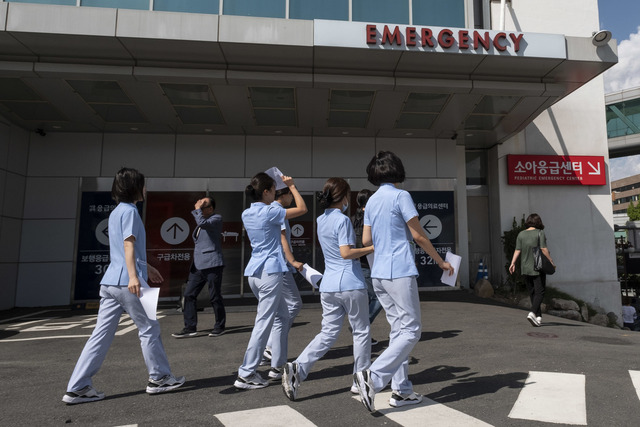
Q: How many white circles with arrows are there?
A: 4